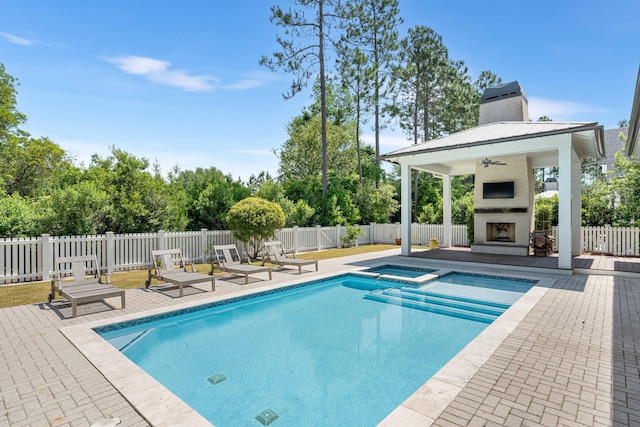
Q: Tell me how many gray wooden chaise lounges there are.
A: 4